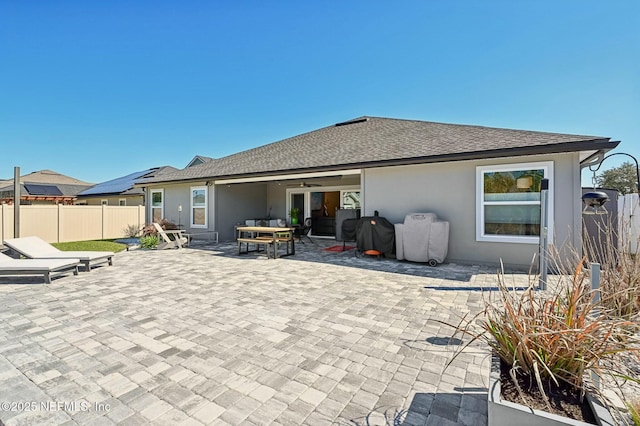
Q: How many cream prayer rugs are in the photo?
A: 0